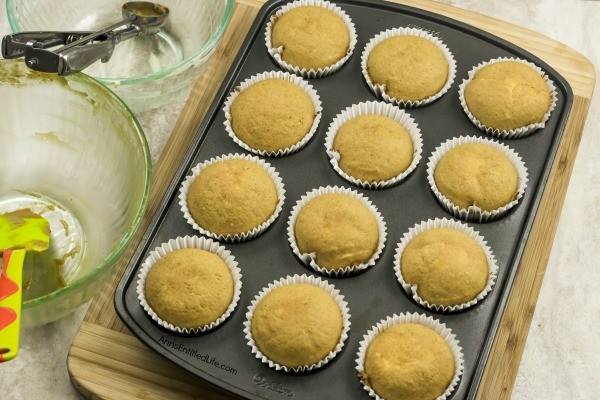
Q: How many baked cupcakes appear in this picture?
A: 12